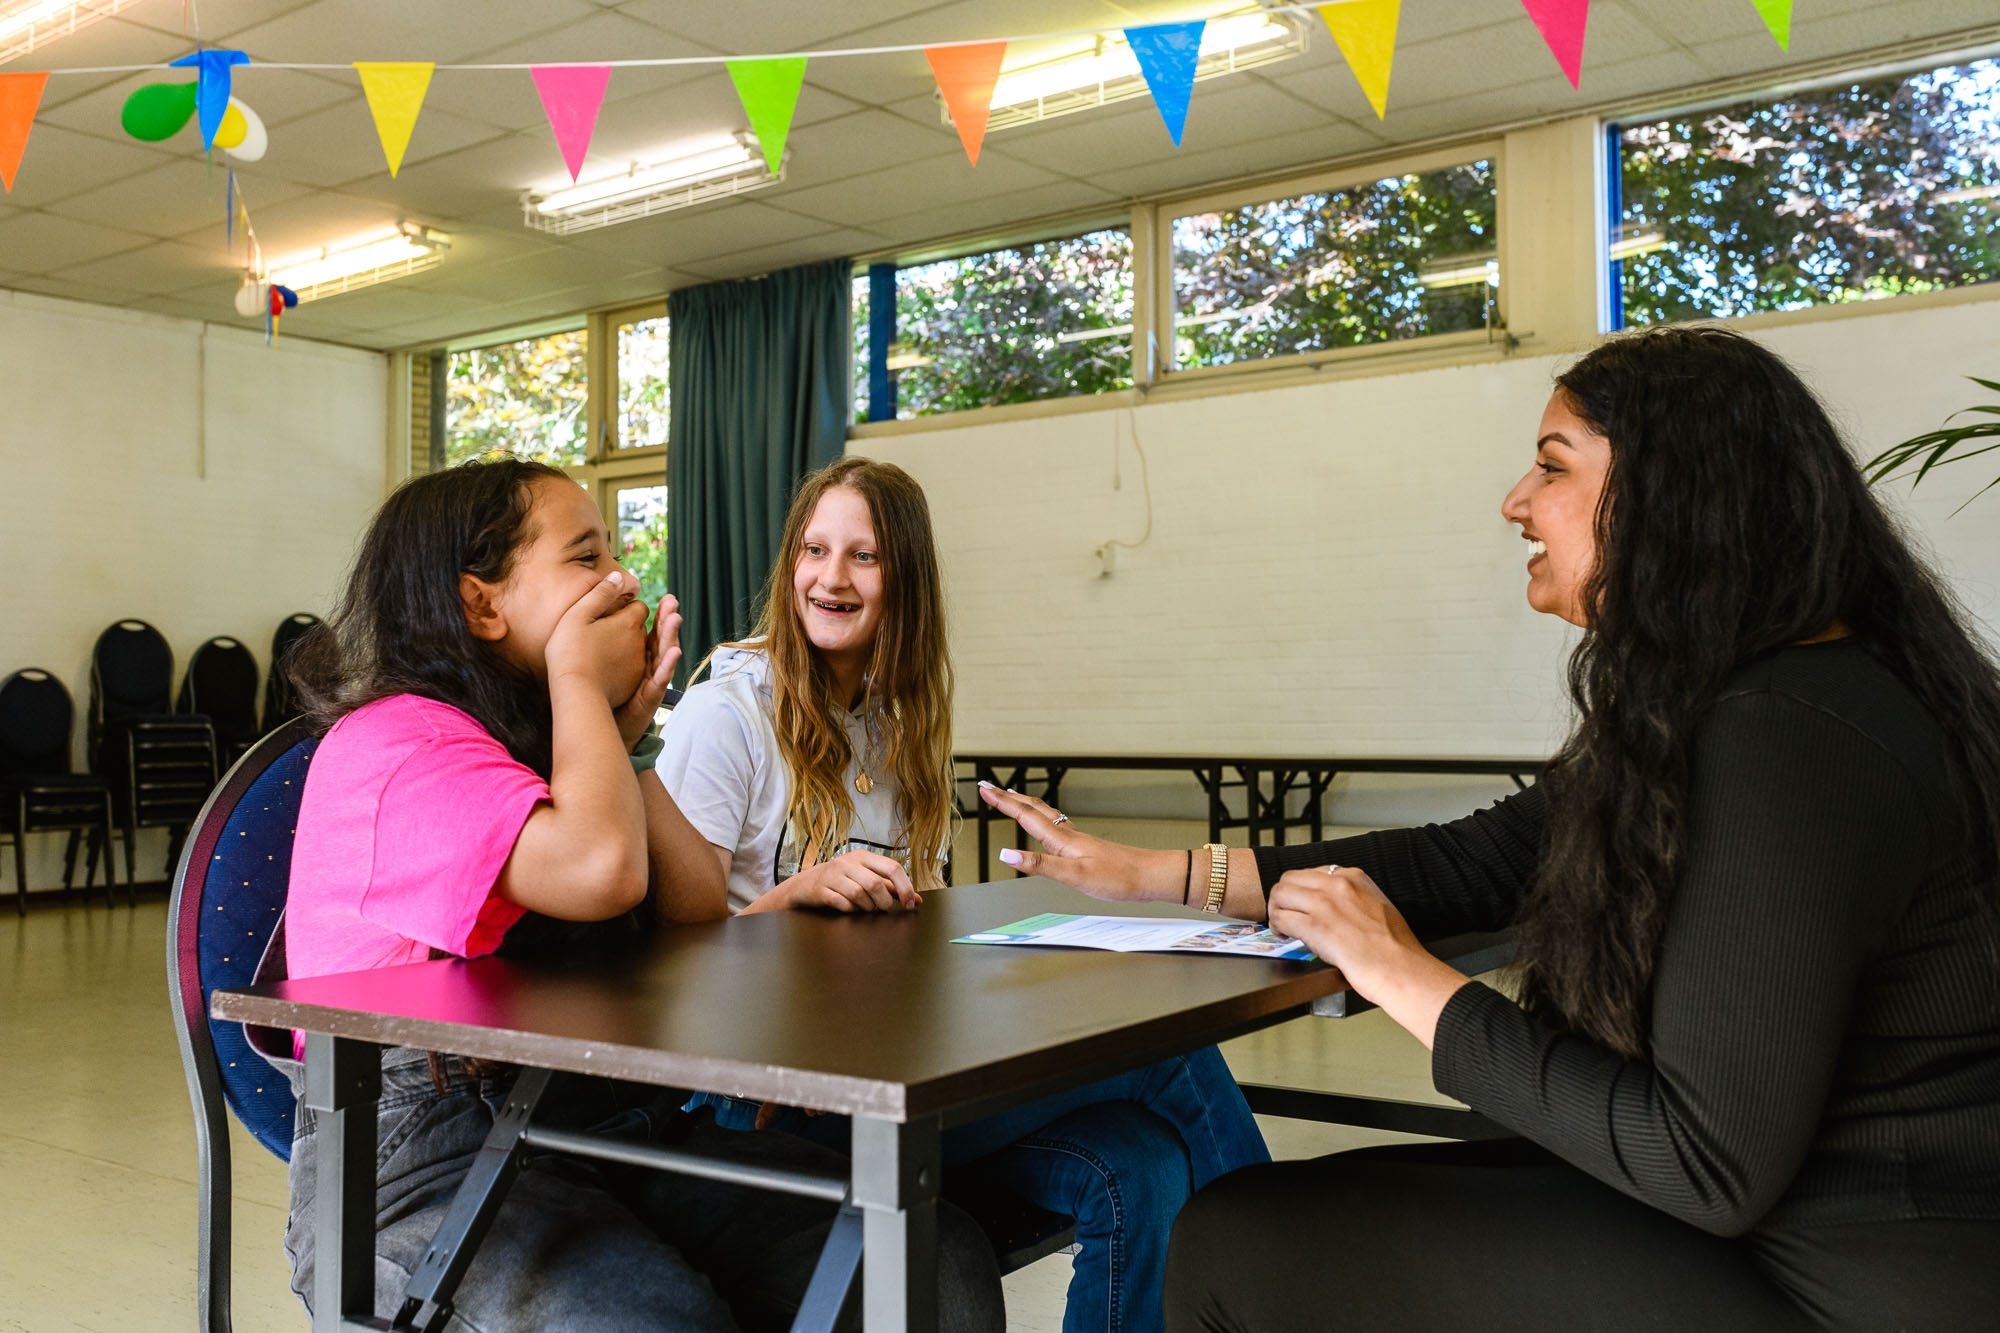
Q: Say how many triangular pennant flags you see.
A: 10